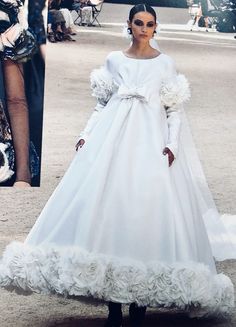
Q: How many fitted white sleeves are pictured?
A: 2